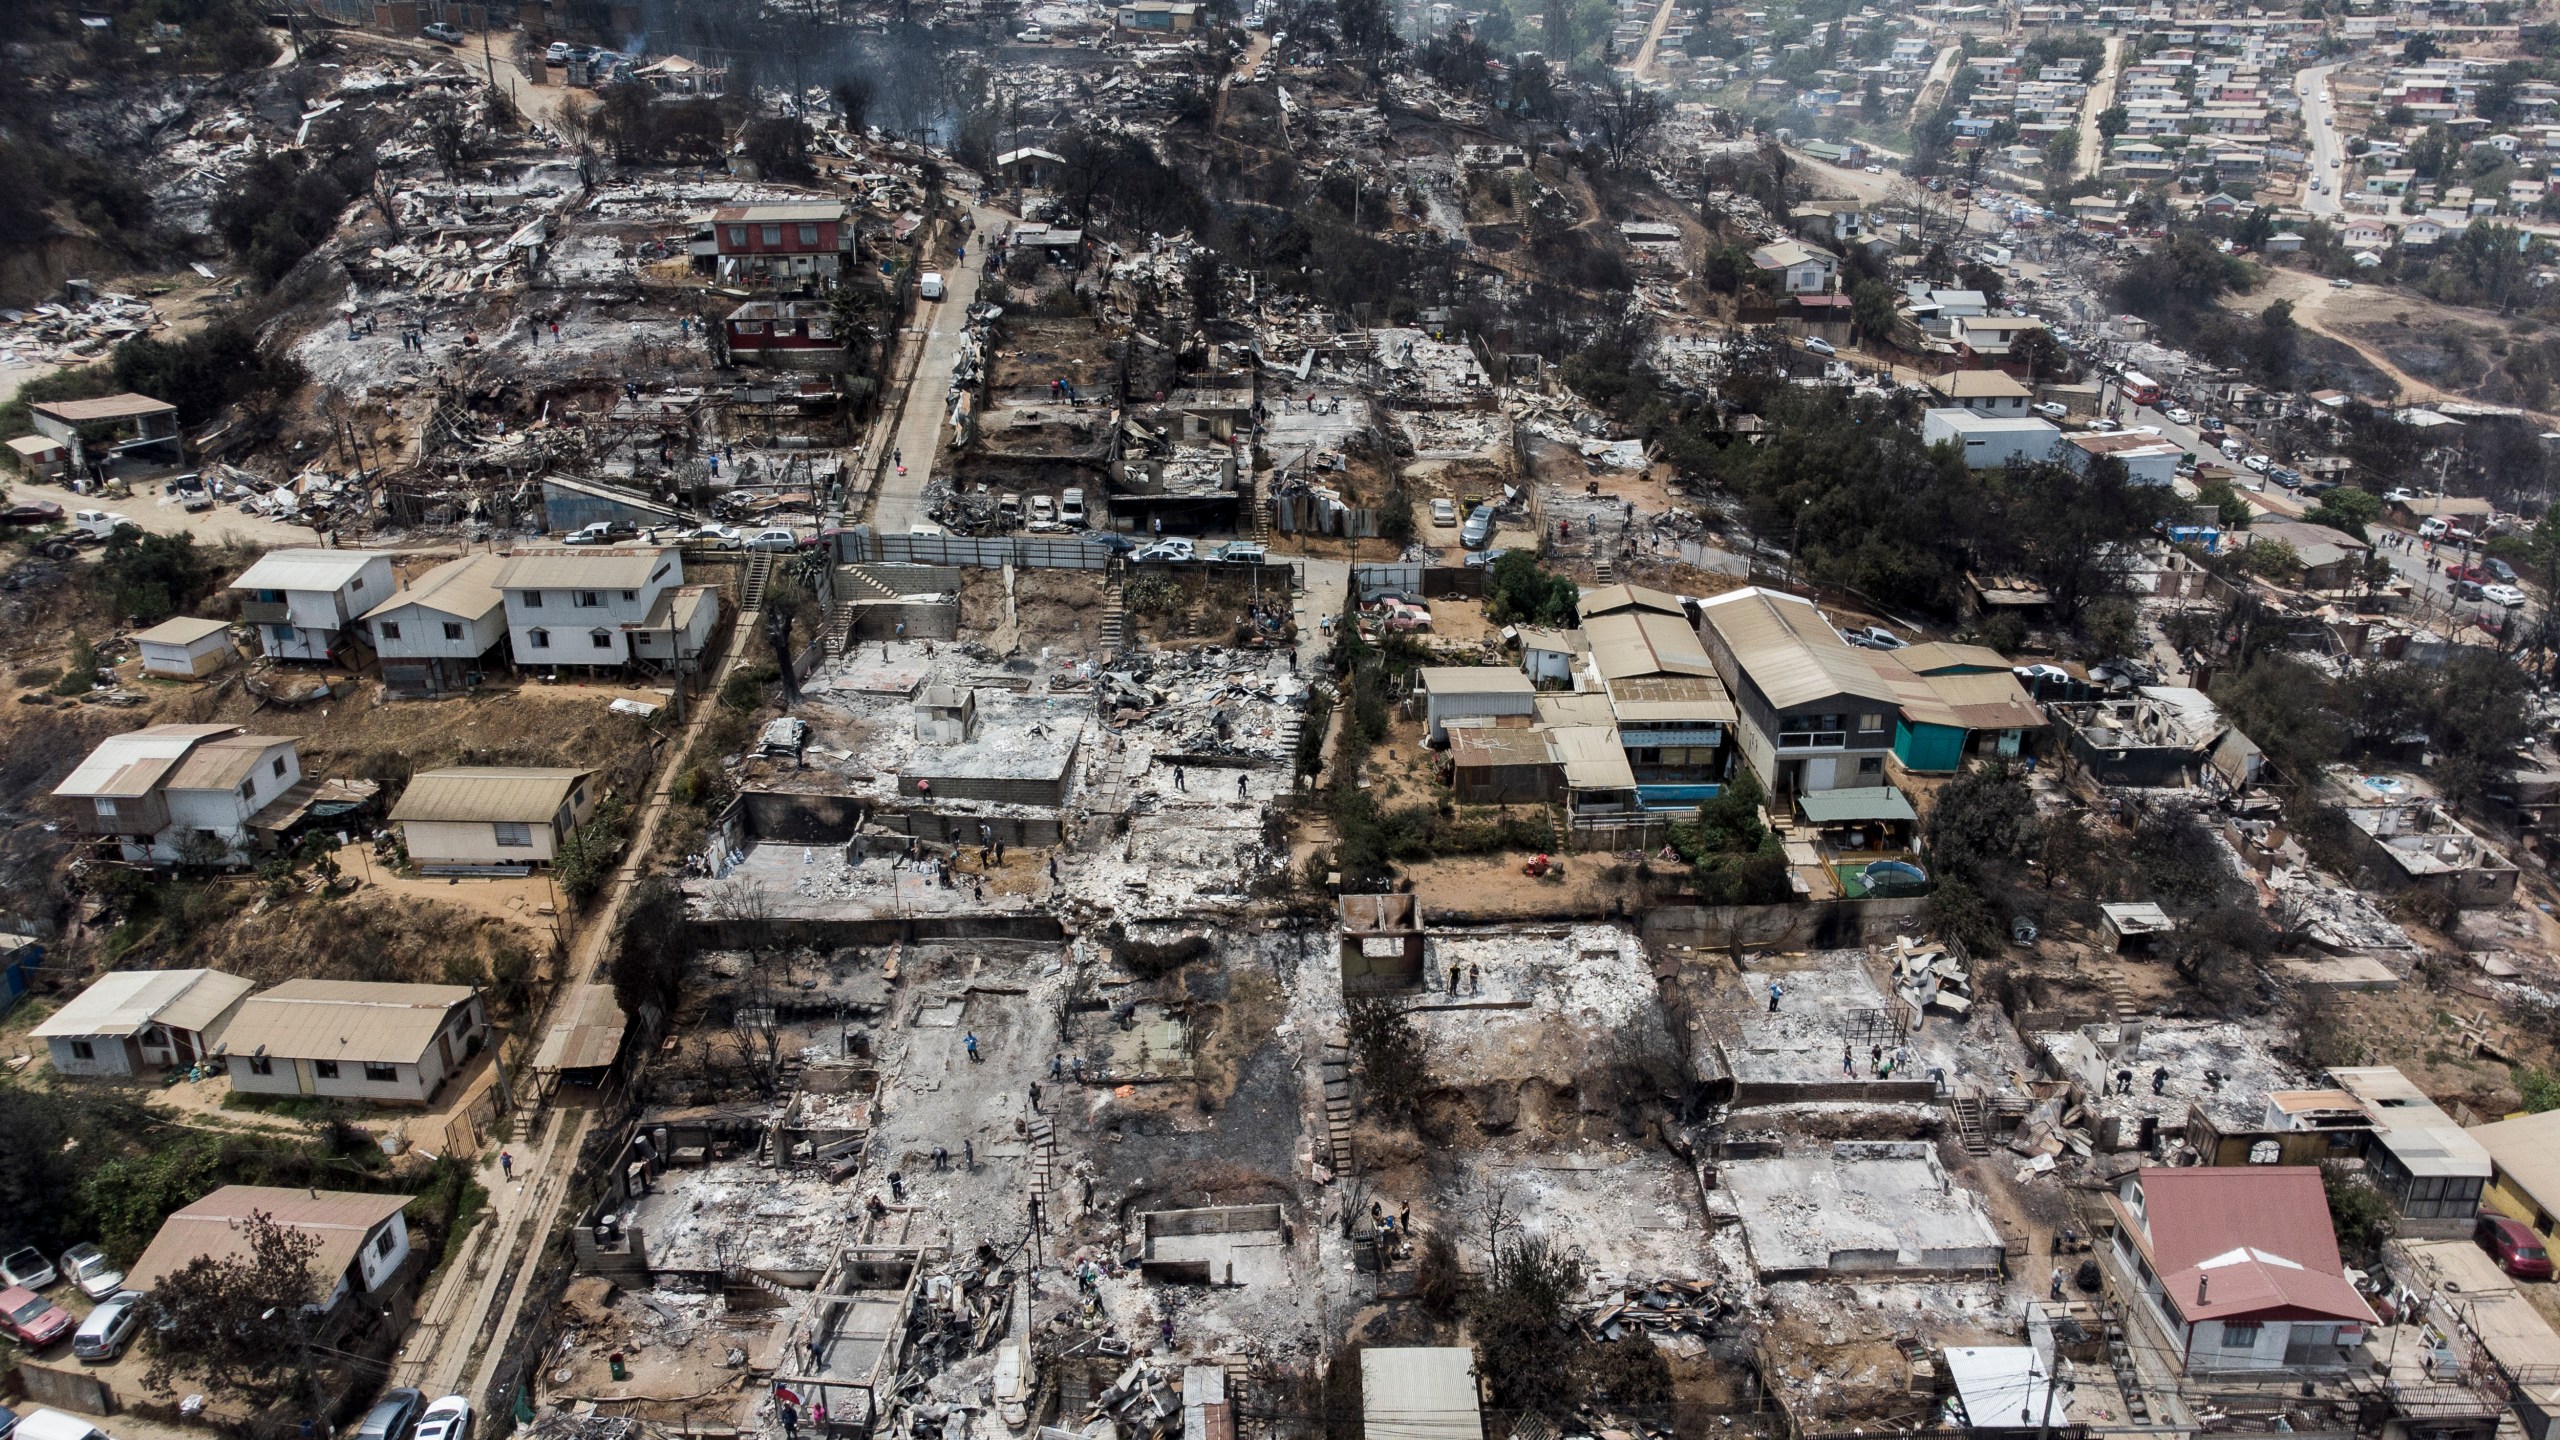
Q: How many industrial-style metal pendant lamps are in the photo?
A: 0